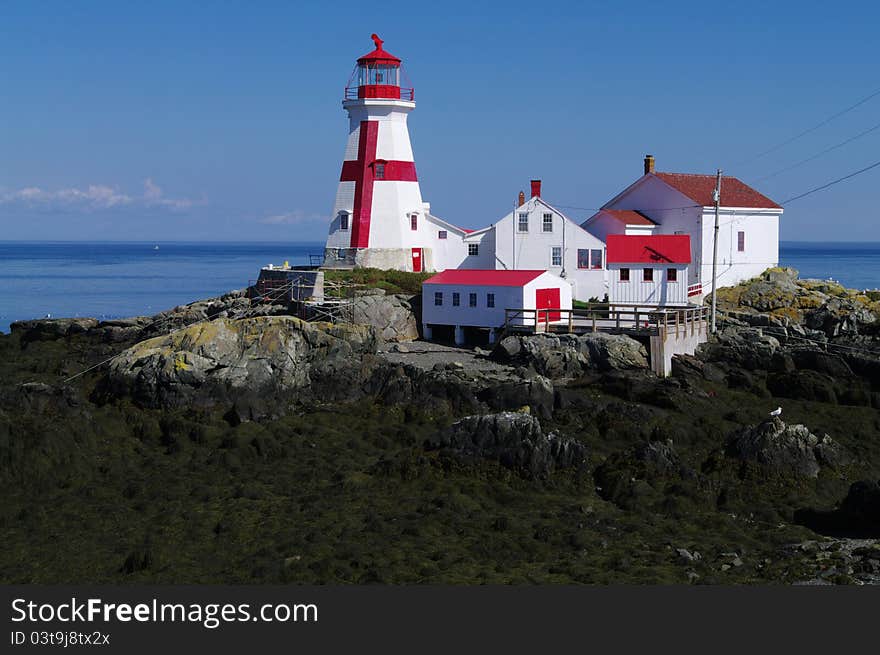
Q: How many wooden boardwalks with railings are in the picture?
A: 1